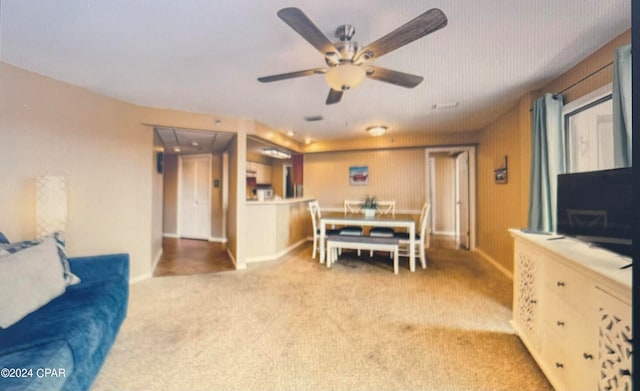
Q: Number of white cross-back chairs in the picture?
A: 4